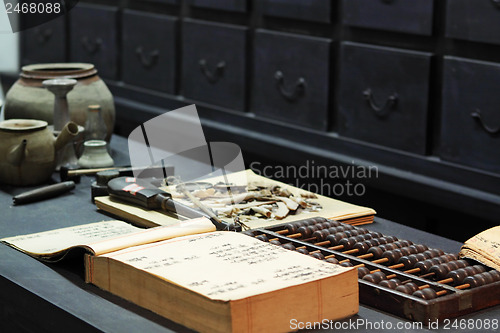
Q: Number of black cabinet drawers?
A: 11